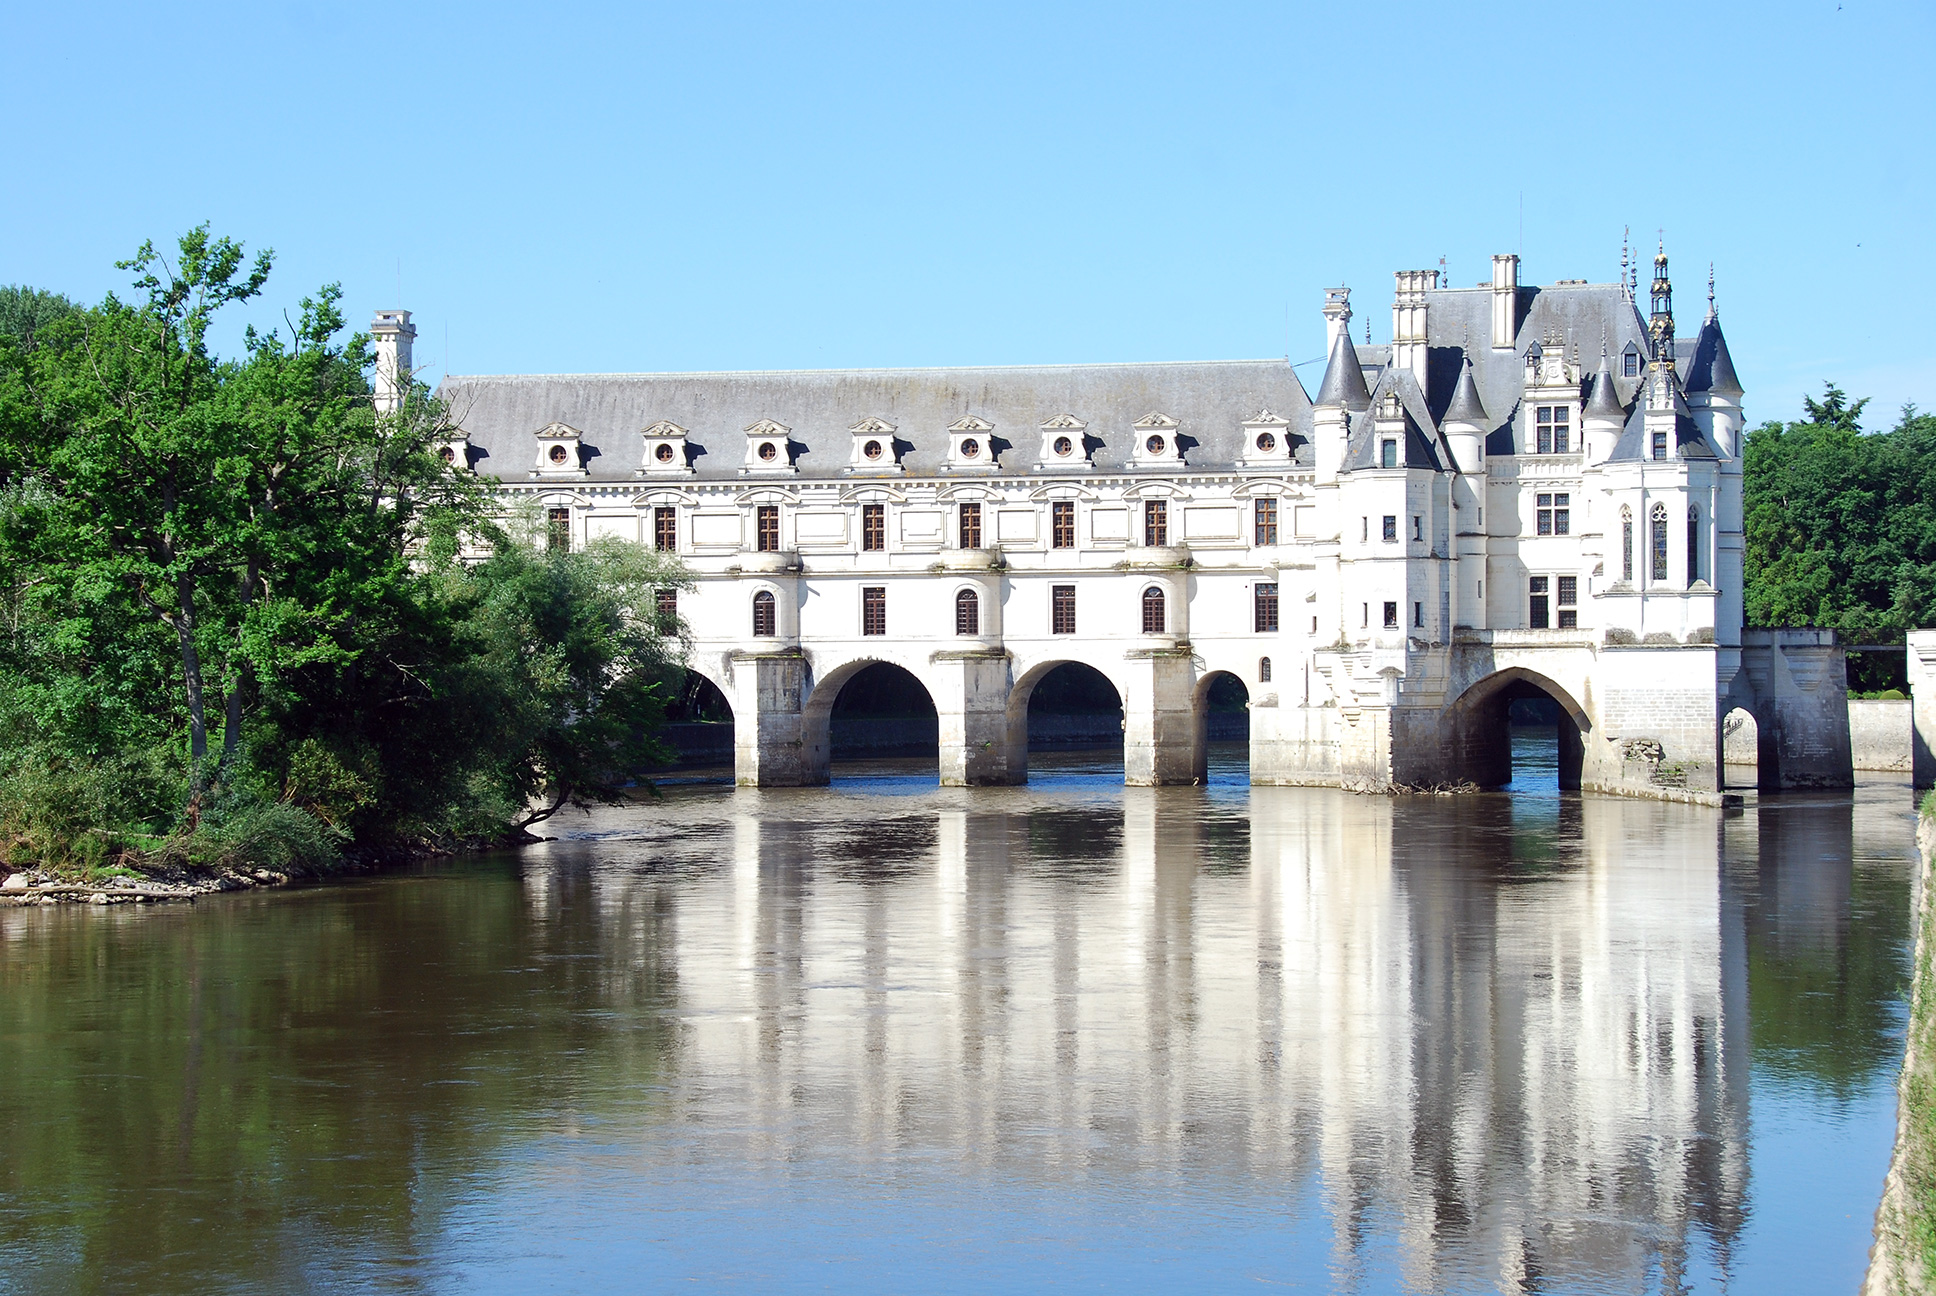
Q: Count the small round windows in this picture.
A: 9